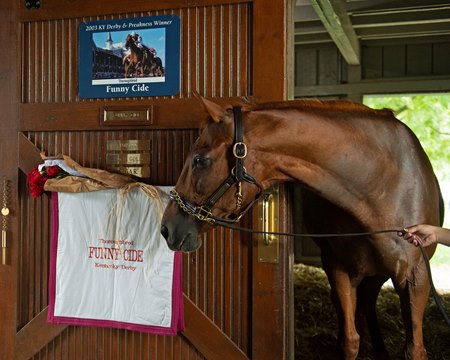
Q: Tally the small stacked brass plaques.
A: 3